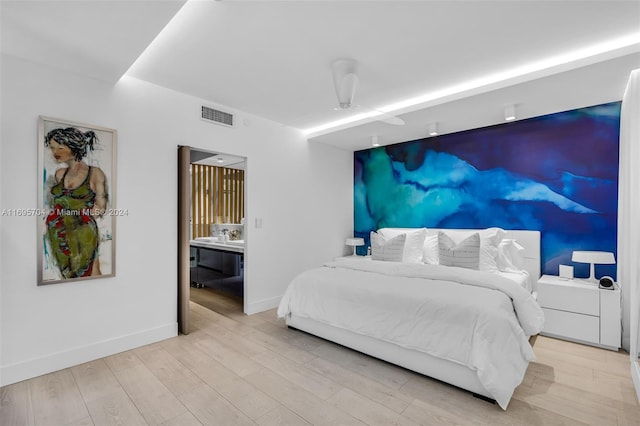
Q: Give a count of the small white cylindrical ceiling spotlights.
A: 3